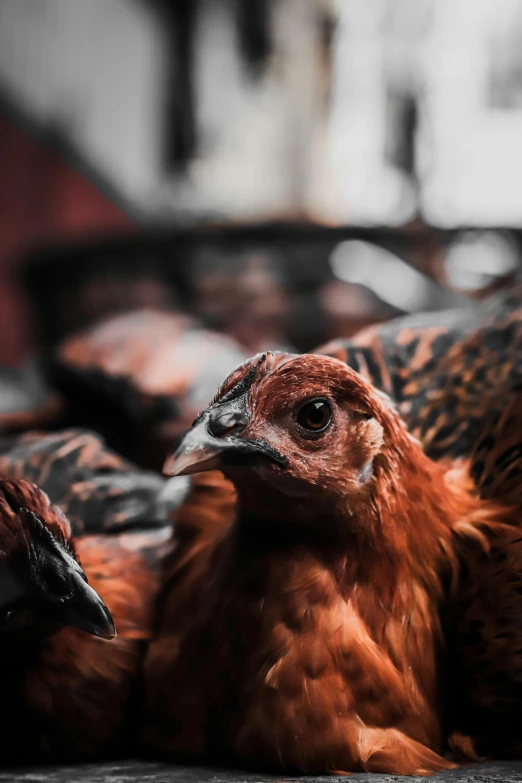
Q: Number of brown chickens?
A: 2